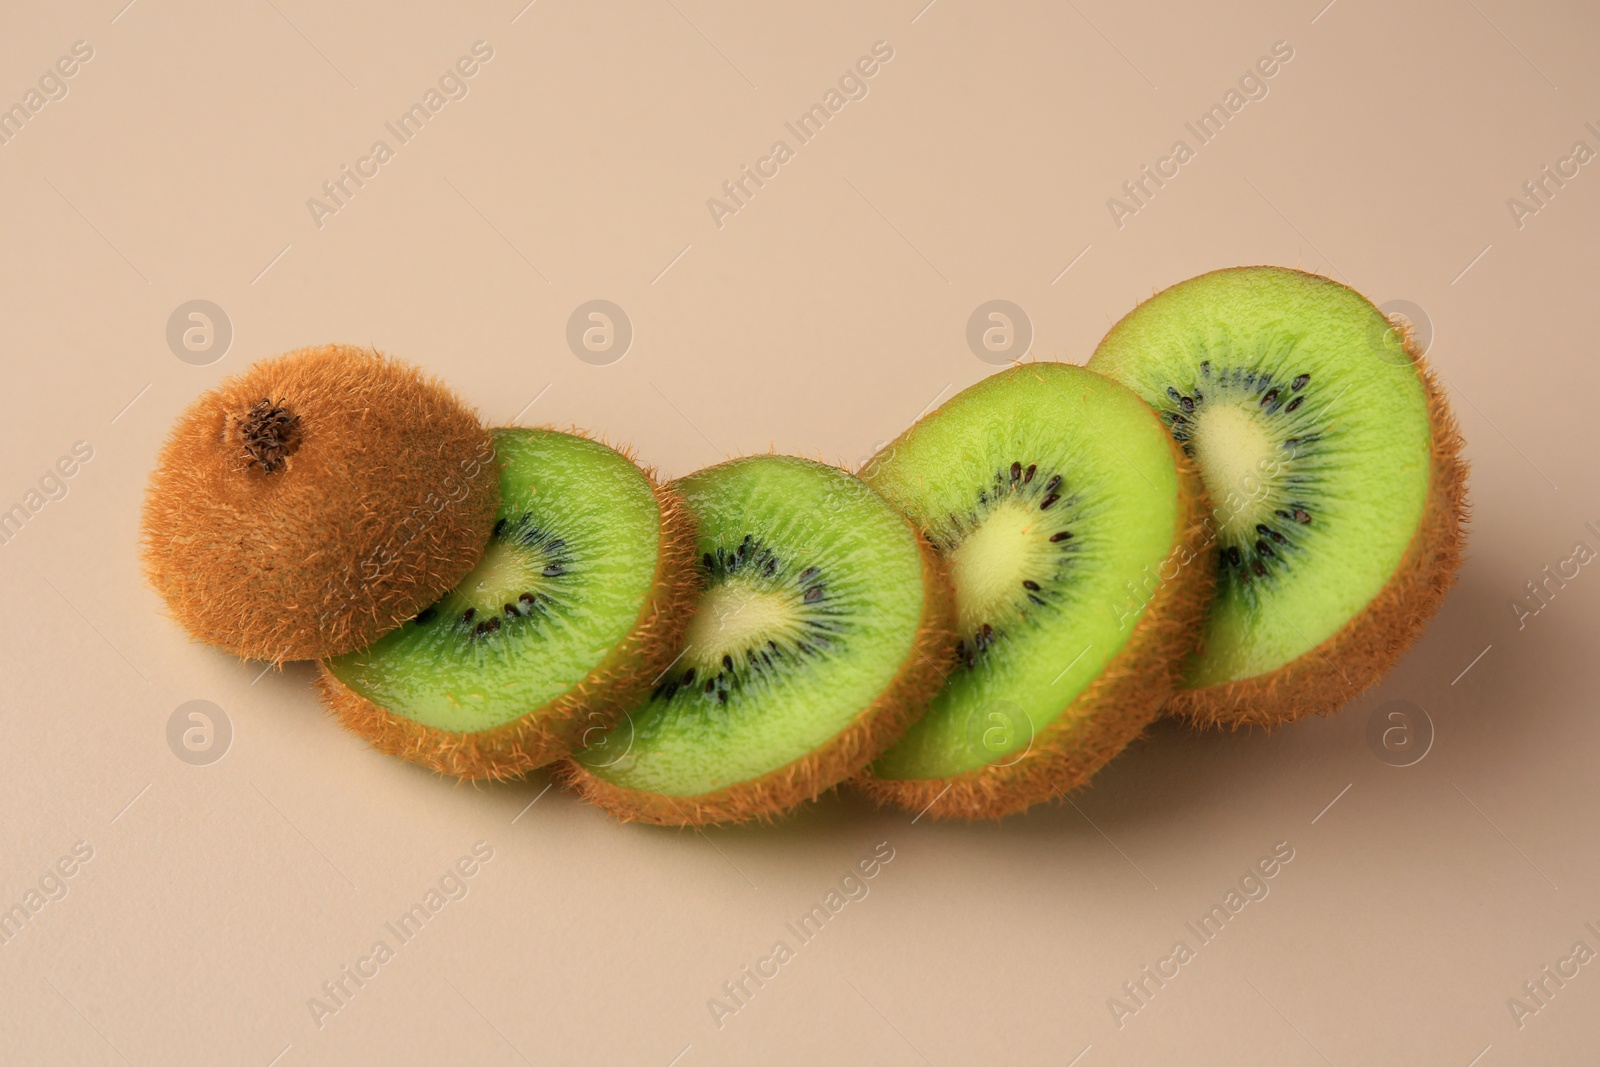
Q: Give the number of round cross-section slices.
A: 4